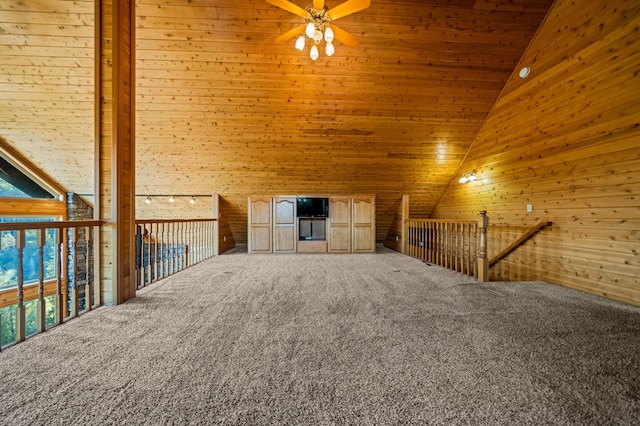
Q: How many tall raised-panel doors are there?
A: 4